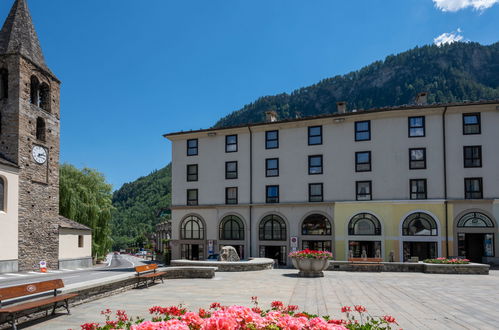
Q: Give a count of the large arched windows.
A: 7